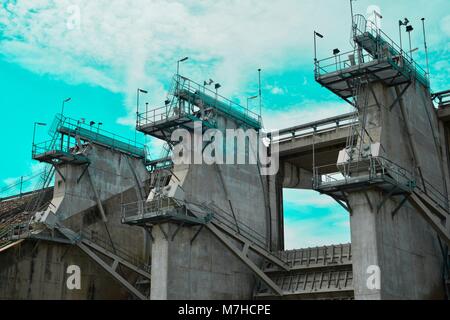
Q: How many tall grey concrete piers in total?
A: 3